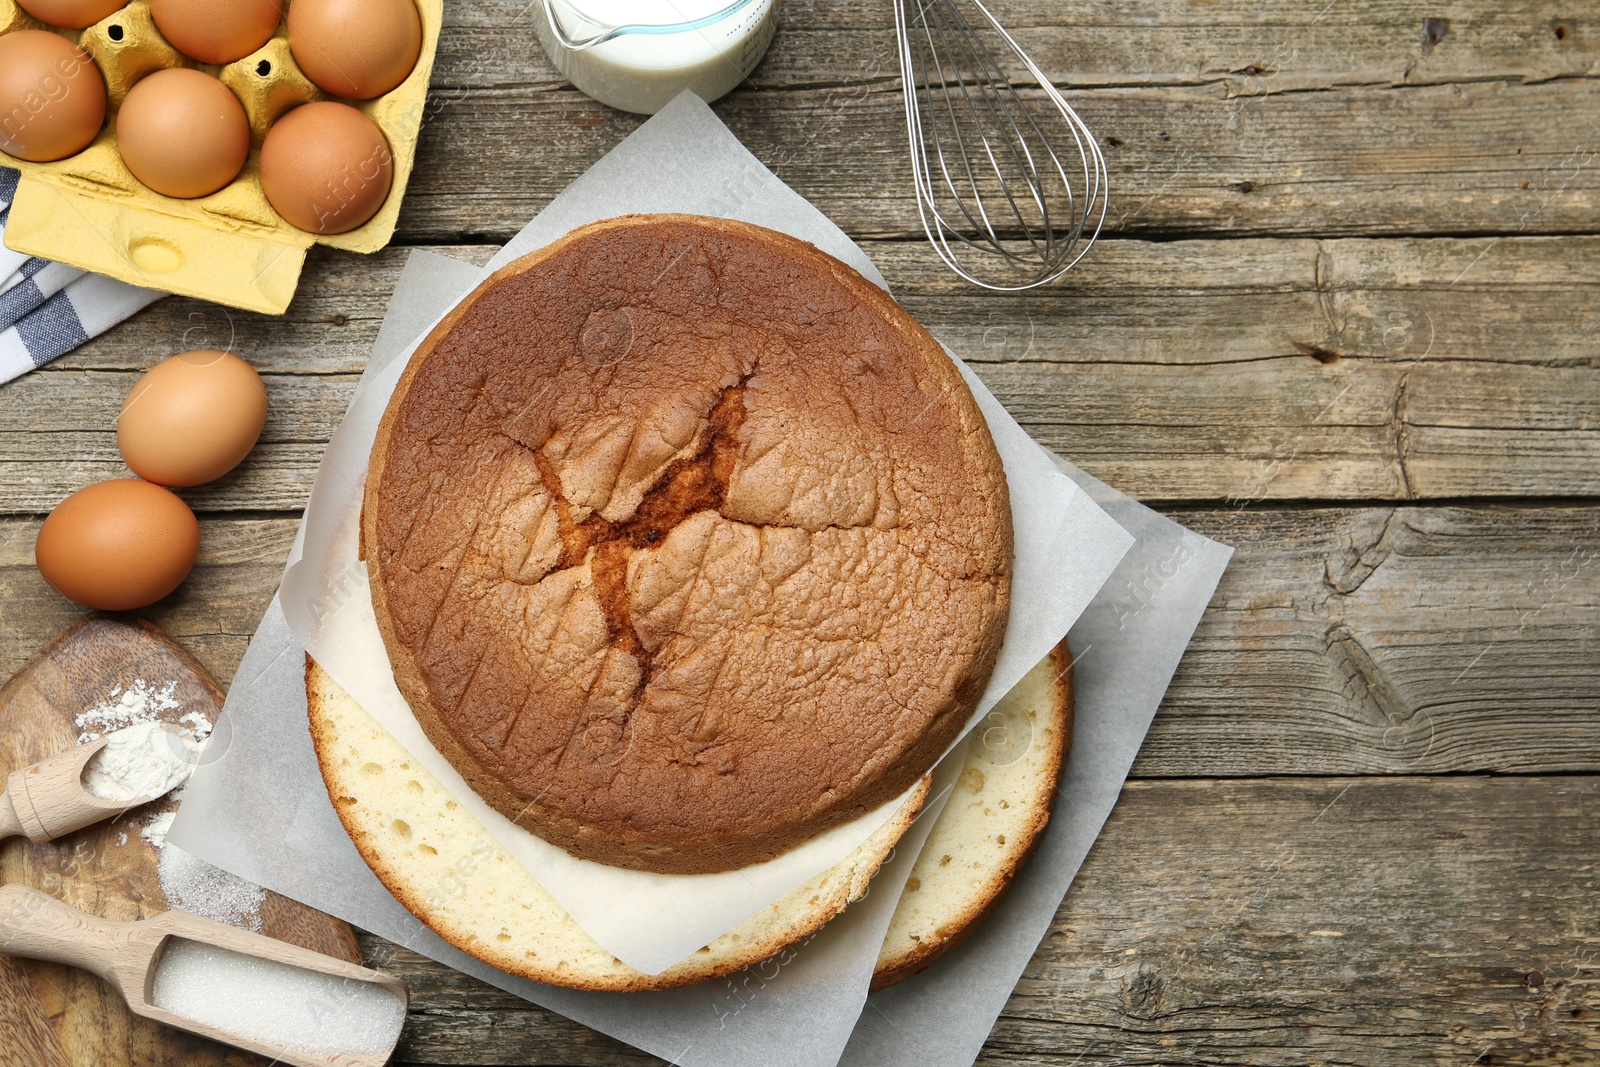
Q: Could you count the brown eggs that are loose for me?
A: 2